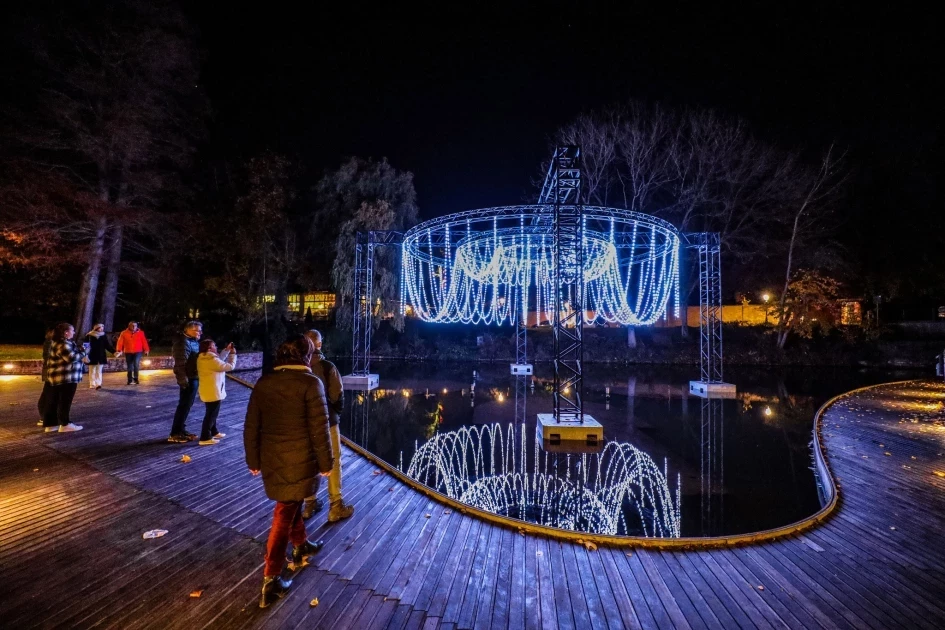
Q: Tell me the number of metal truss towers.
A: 4